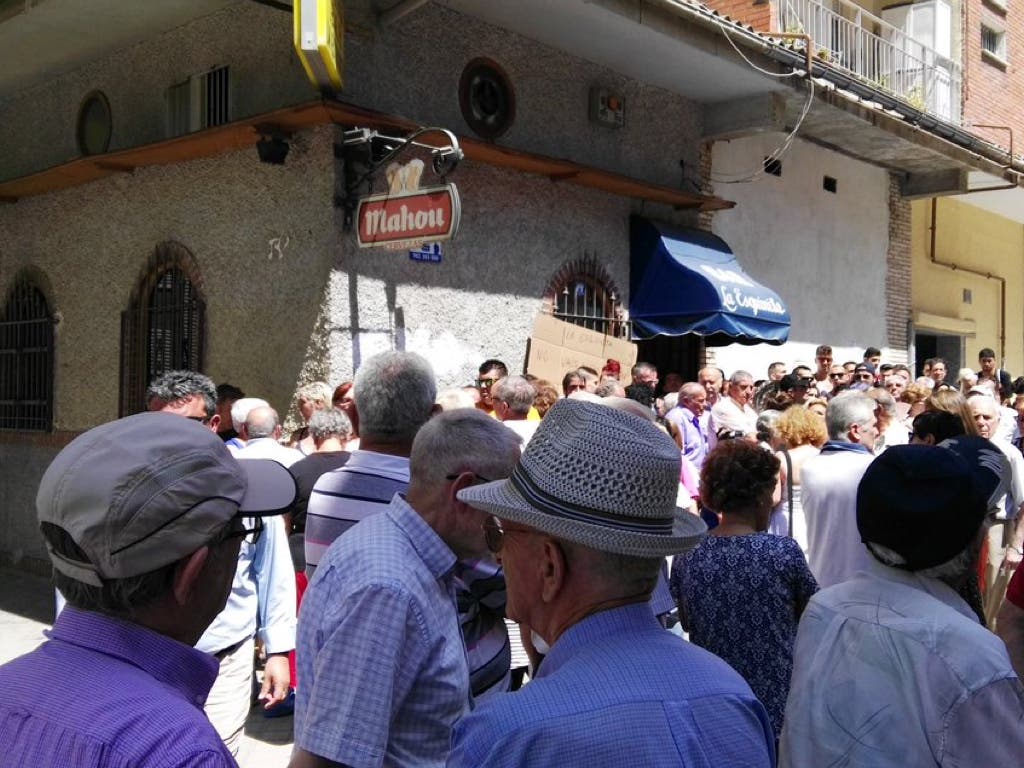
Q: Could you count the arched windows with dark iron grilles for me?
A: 3